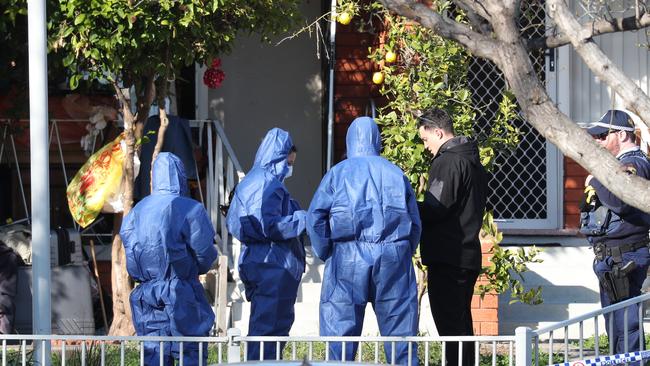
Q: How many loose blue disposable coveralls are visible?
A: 3